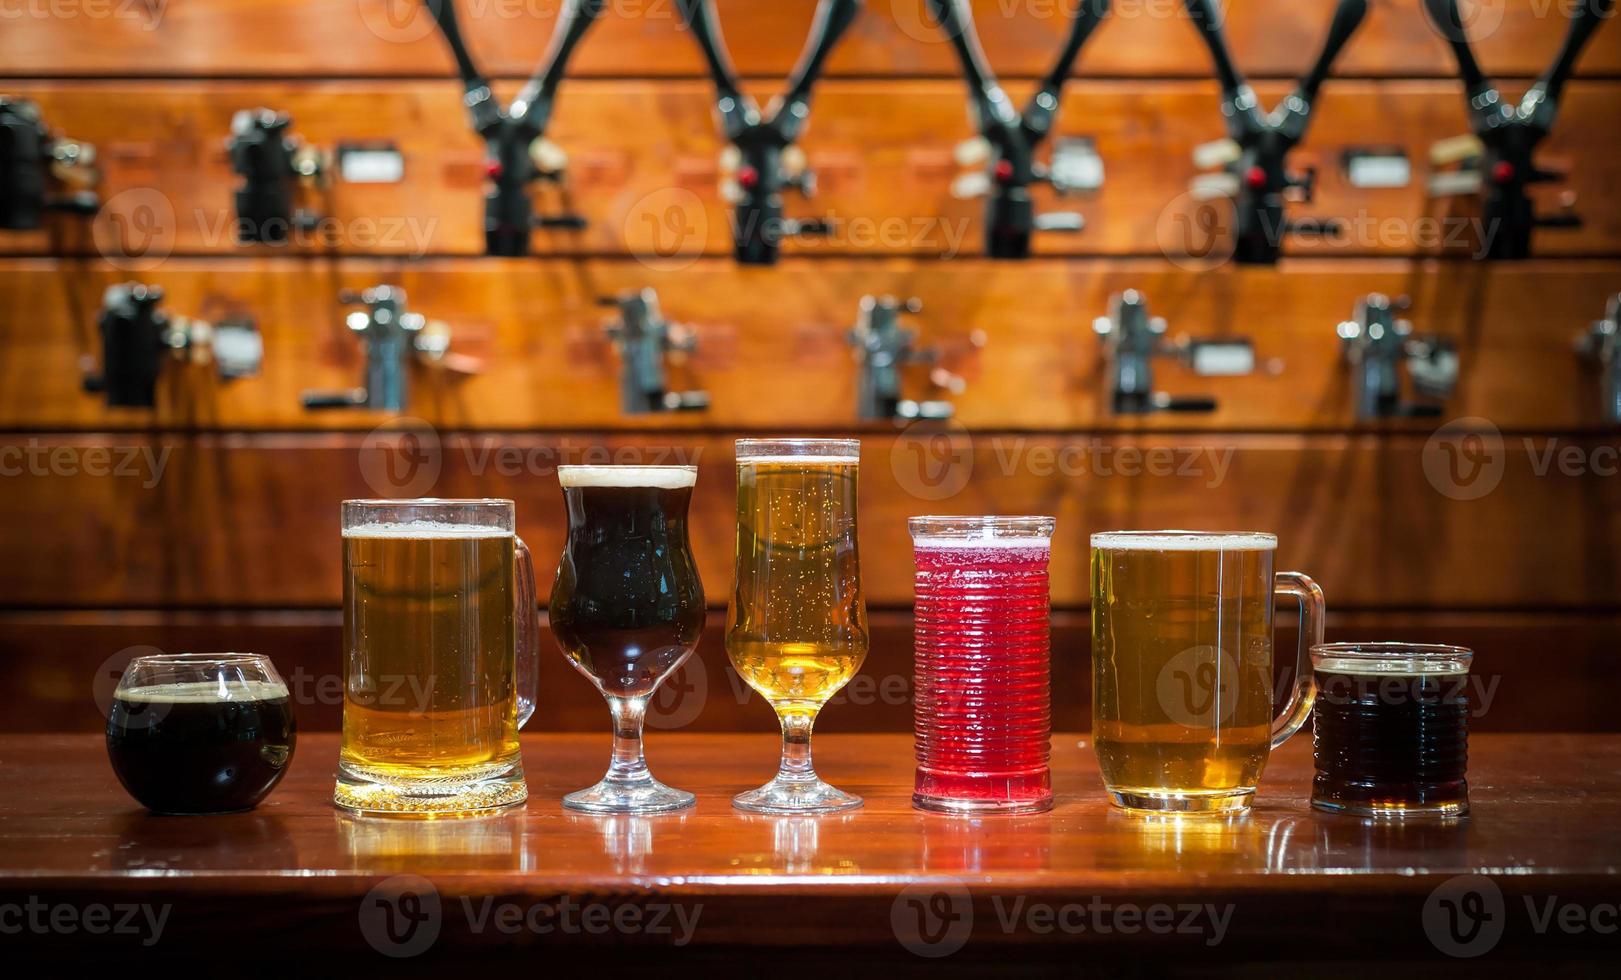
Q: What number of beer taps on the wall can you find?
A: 14